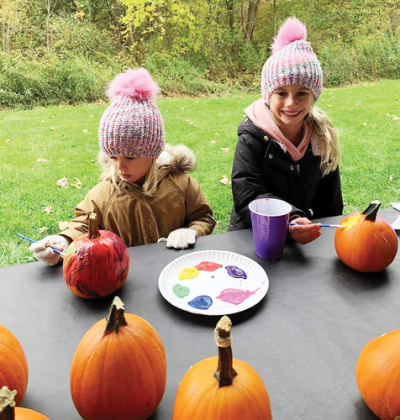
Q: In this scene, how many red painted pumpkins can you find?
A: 1